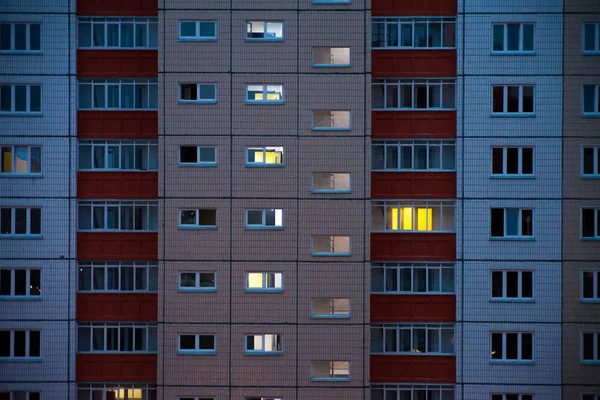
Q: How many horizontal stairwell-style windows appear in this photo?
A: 6